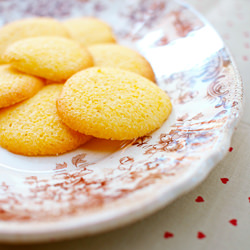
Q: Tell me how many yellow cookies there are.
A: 7